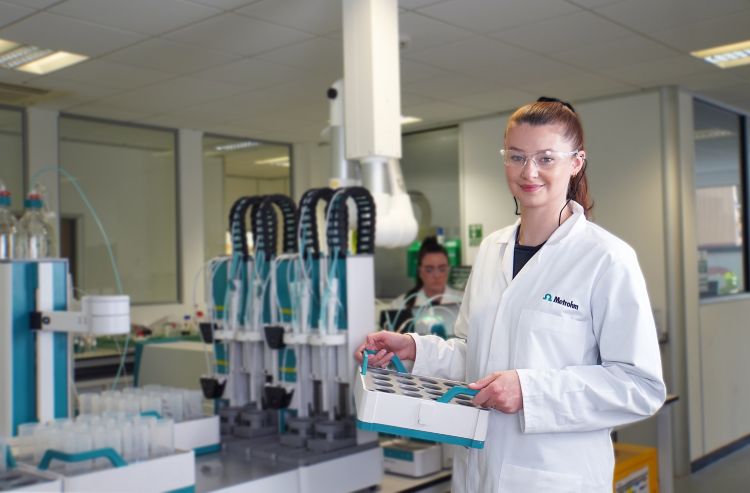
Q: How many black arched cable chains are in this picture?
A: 4